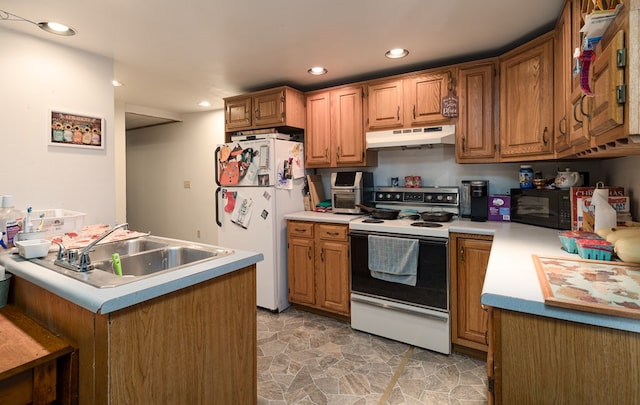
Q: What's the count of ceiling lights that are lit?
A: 5